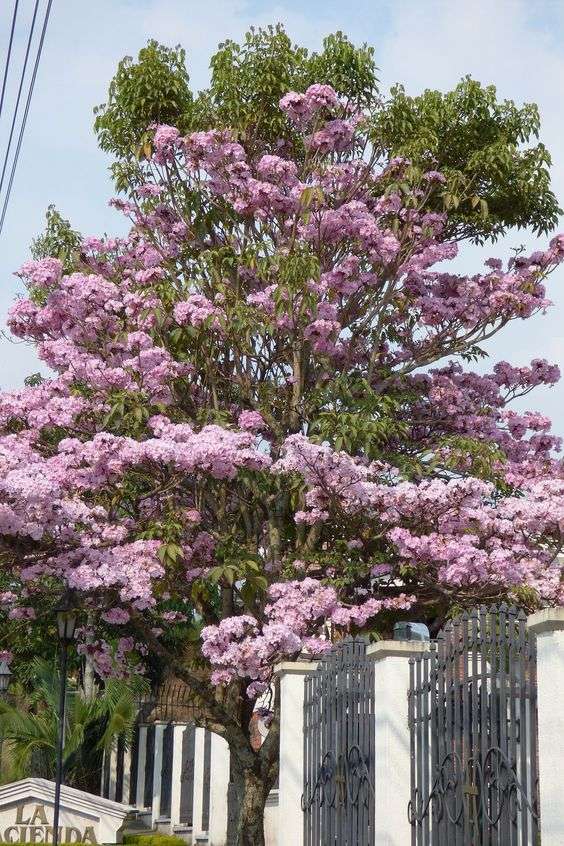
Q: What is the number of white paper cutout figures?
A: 0